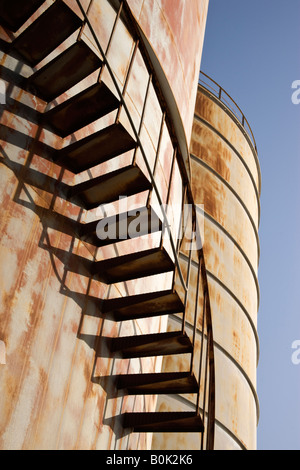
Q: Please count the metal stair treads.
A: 12